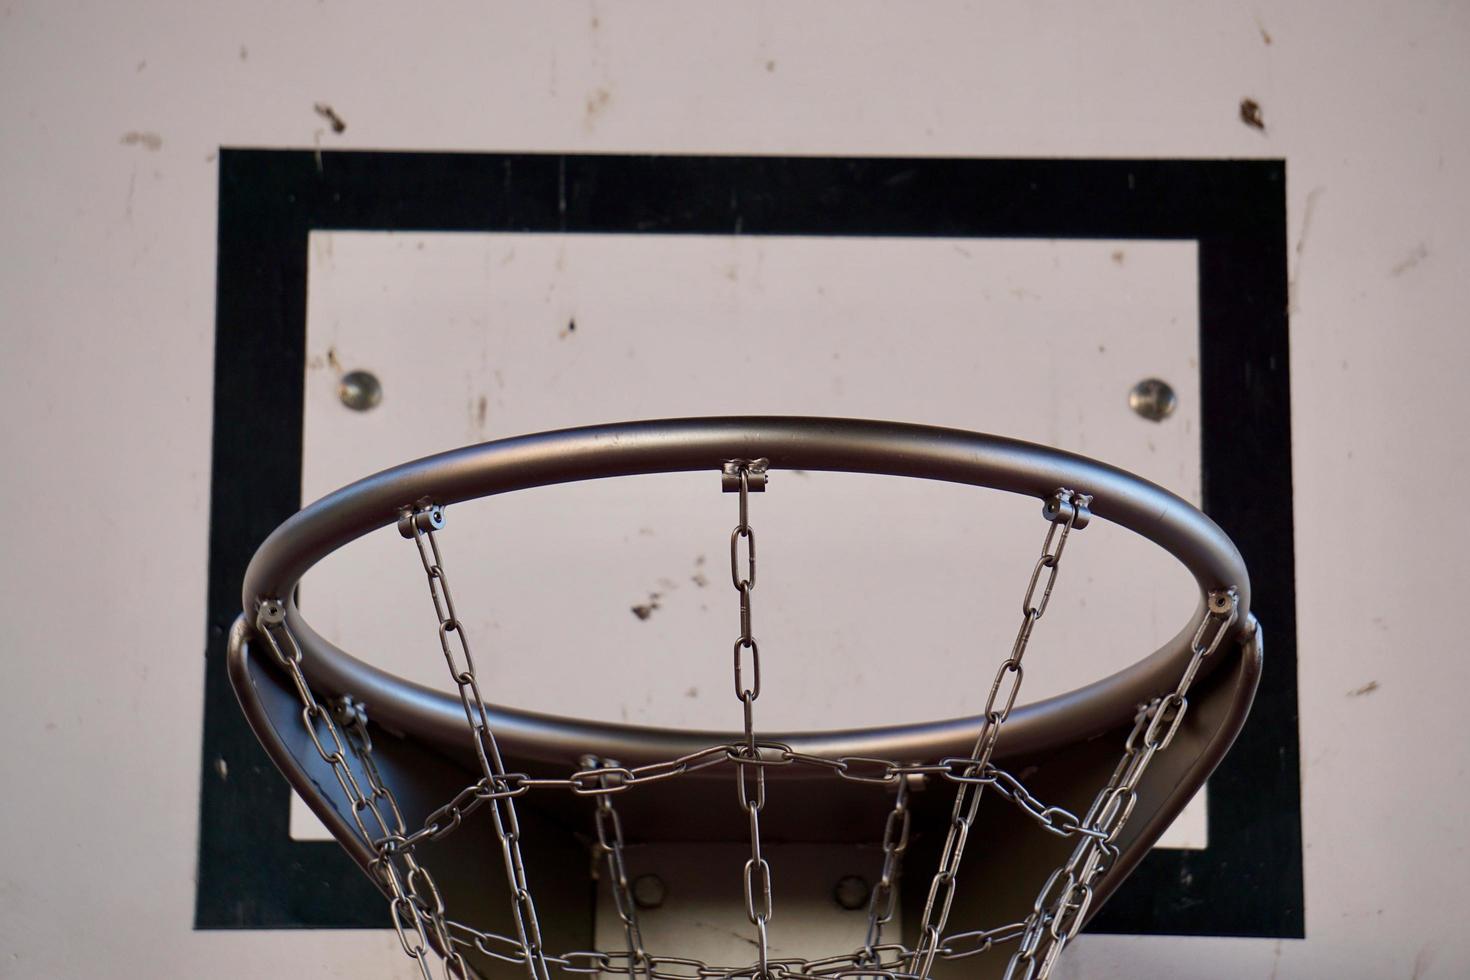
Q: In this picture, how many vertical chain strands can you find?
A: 9